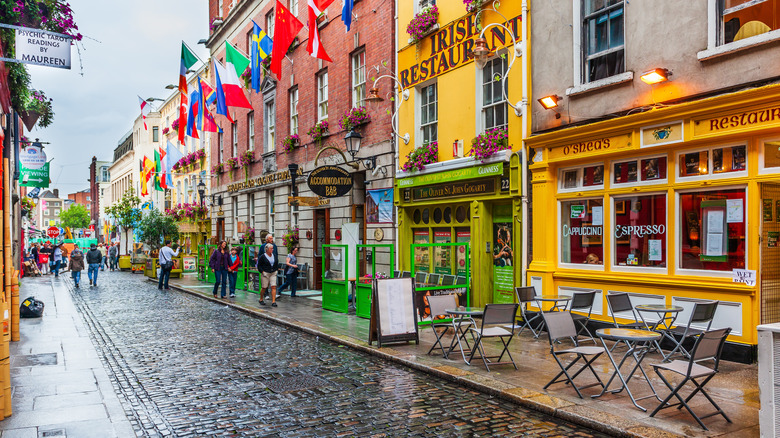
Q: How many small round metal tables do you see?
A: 4